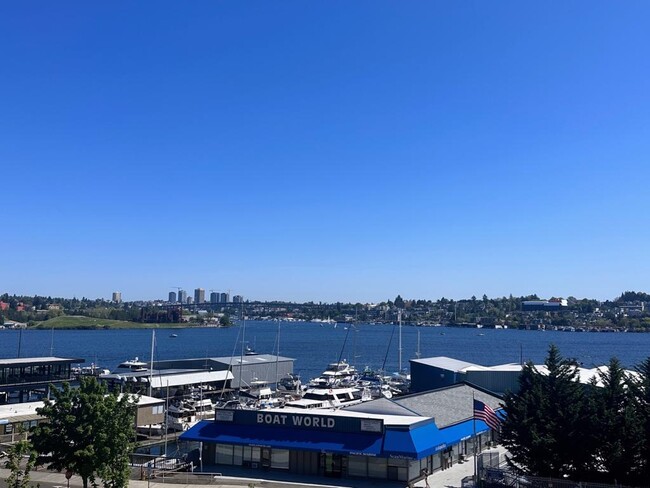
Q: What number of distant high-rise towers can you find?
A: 8